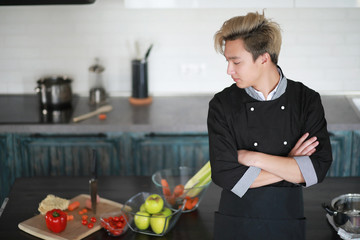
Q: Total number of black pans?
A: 1